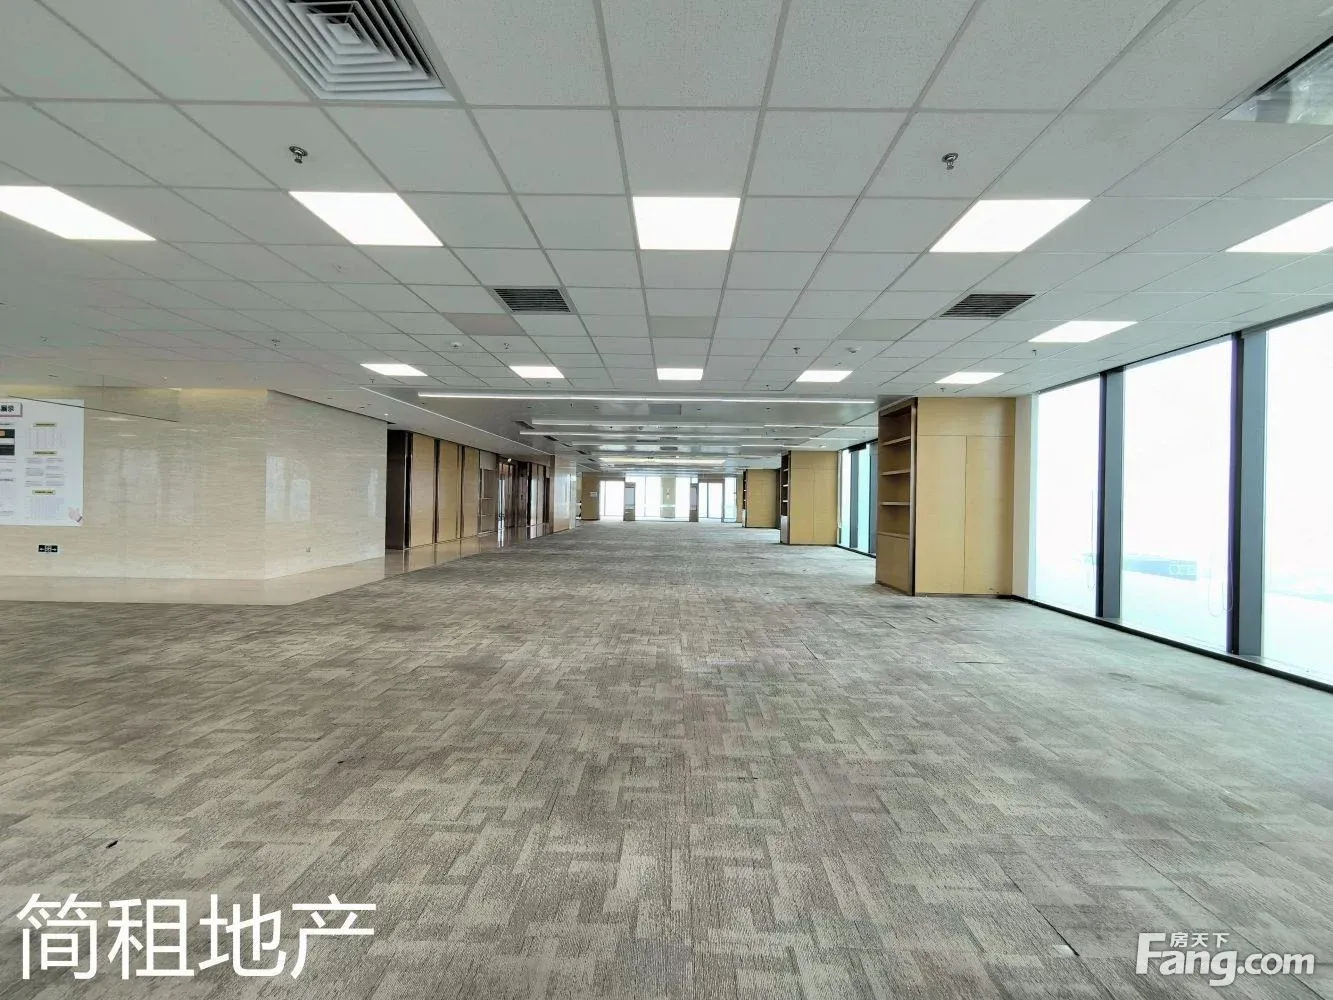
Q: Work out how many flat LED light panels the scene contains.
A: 11